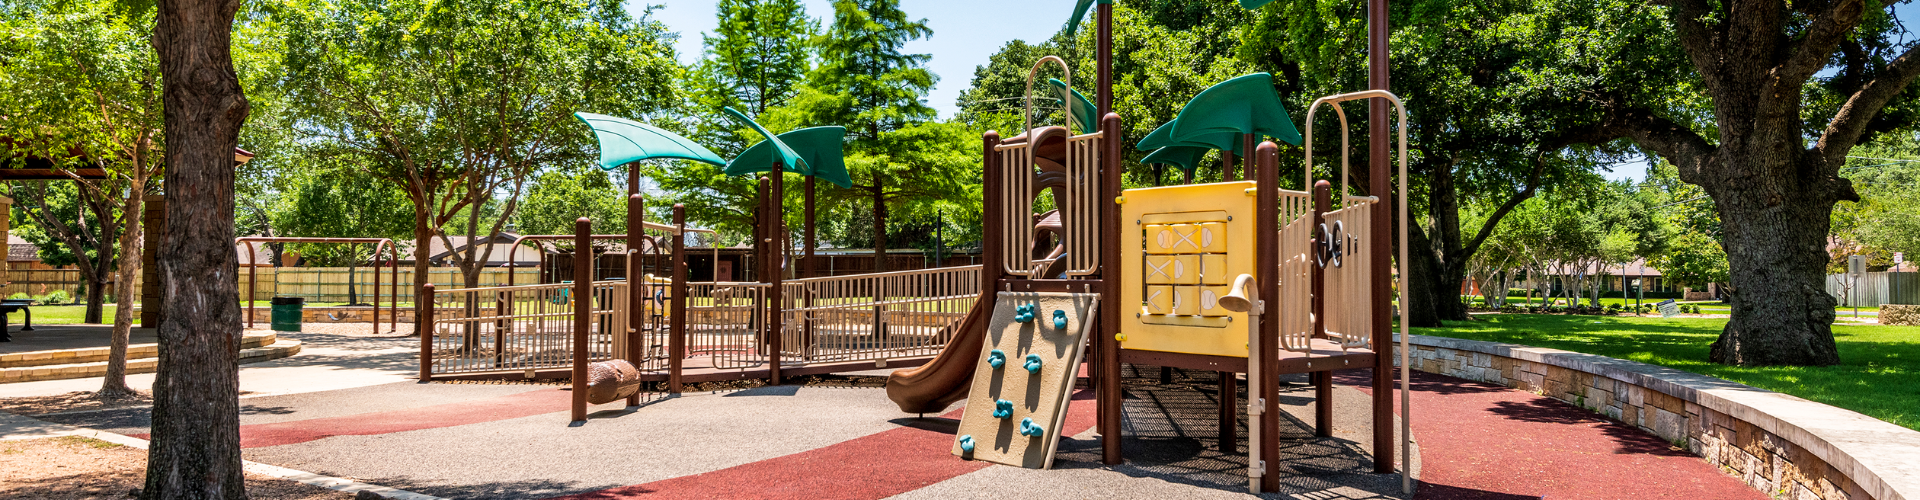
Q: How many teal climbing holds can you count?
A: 7